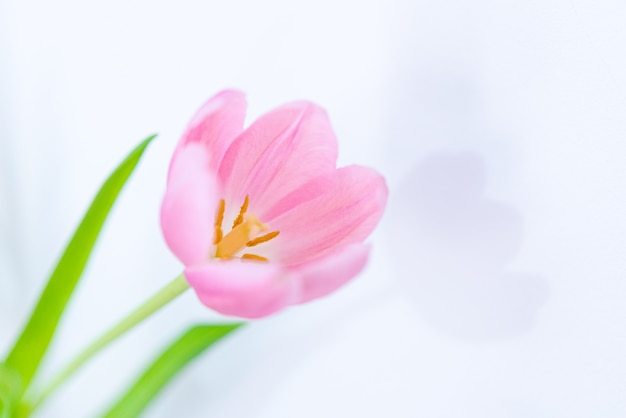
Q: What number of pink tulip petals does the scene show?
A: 6